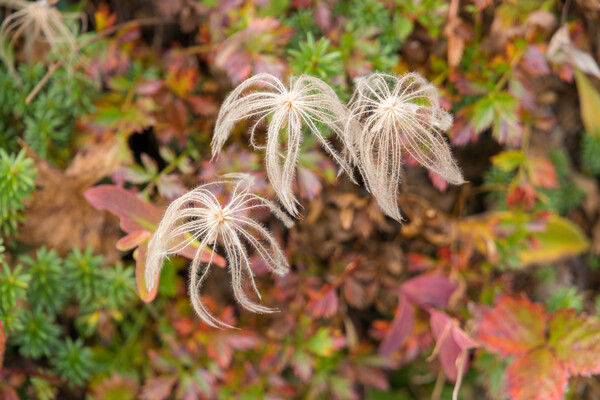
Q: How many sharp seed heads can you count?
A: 3